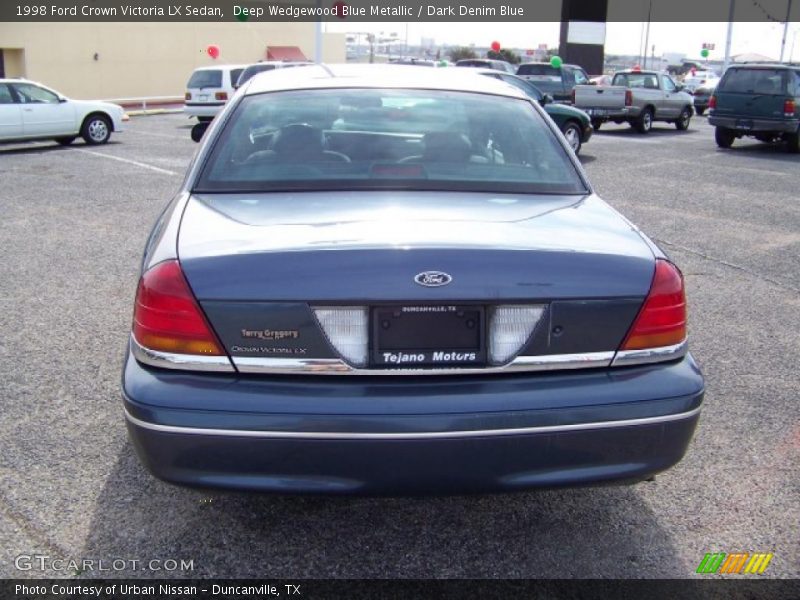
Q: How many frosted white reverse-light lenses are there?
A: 2